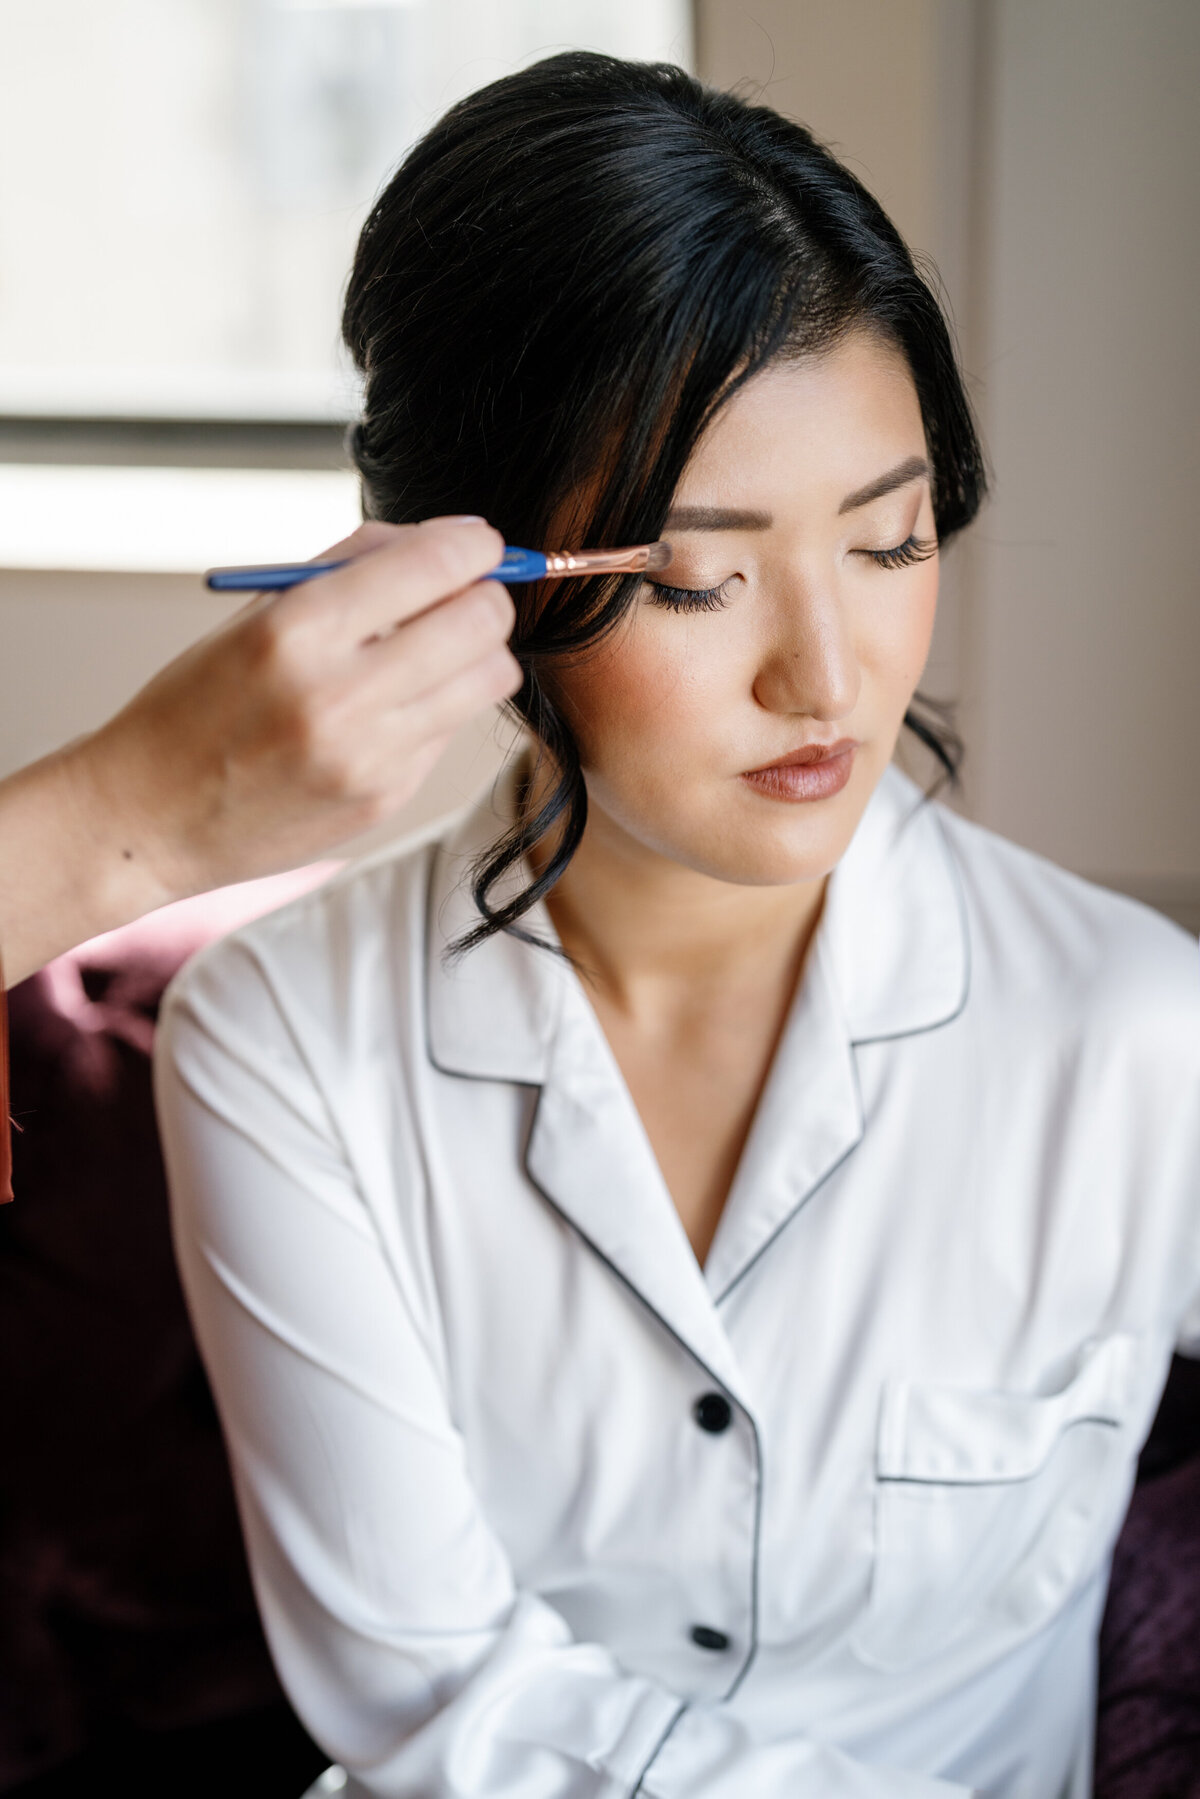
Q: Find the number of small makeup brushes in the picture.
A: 1